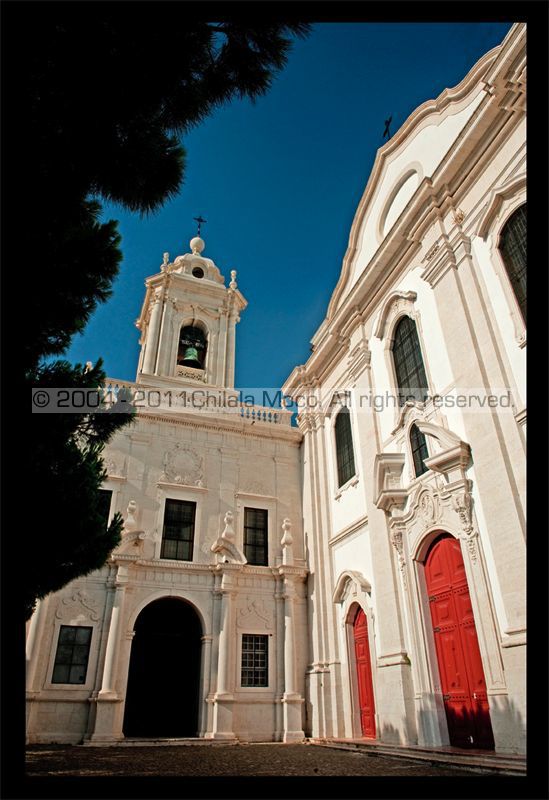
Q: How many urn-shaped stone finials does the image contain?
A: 5